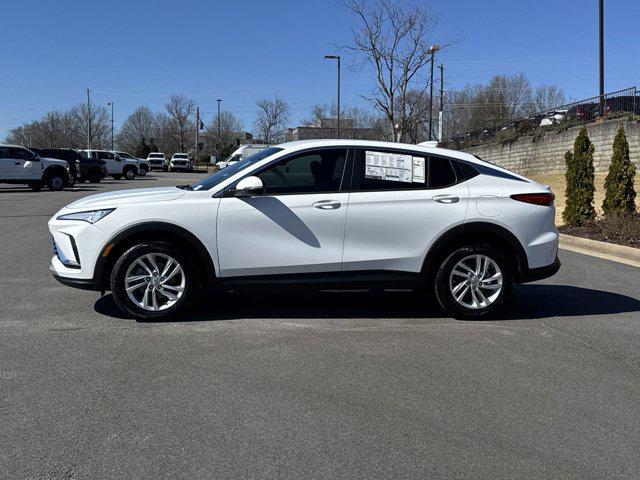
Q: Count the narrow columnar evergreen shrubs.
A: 2